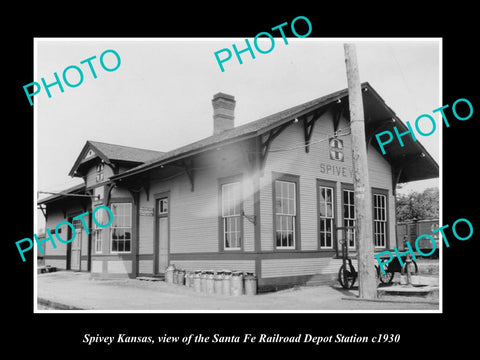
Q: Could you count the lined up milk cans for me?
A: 12